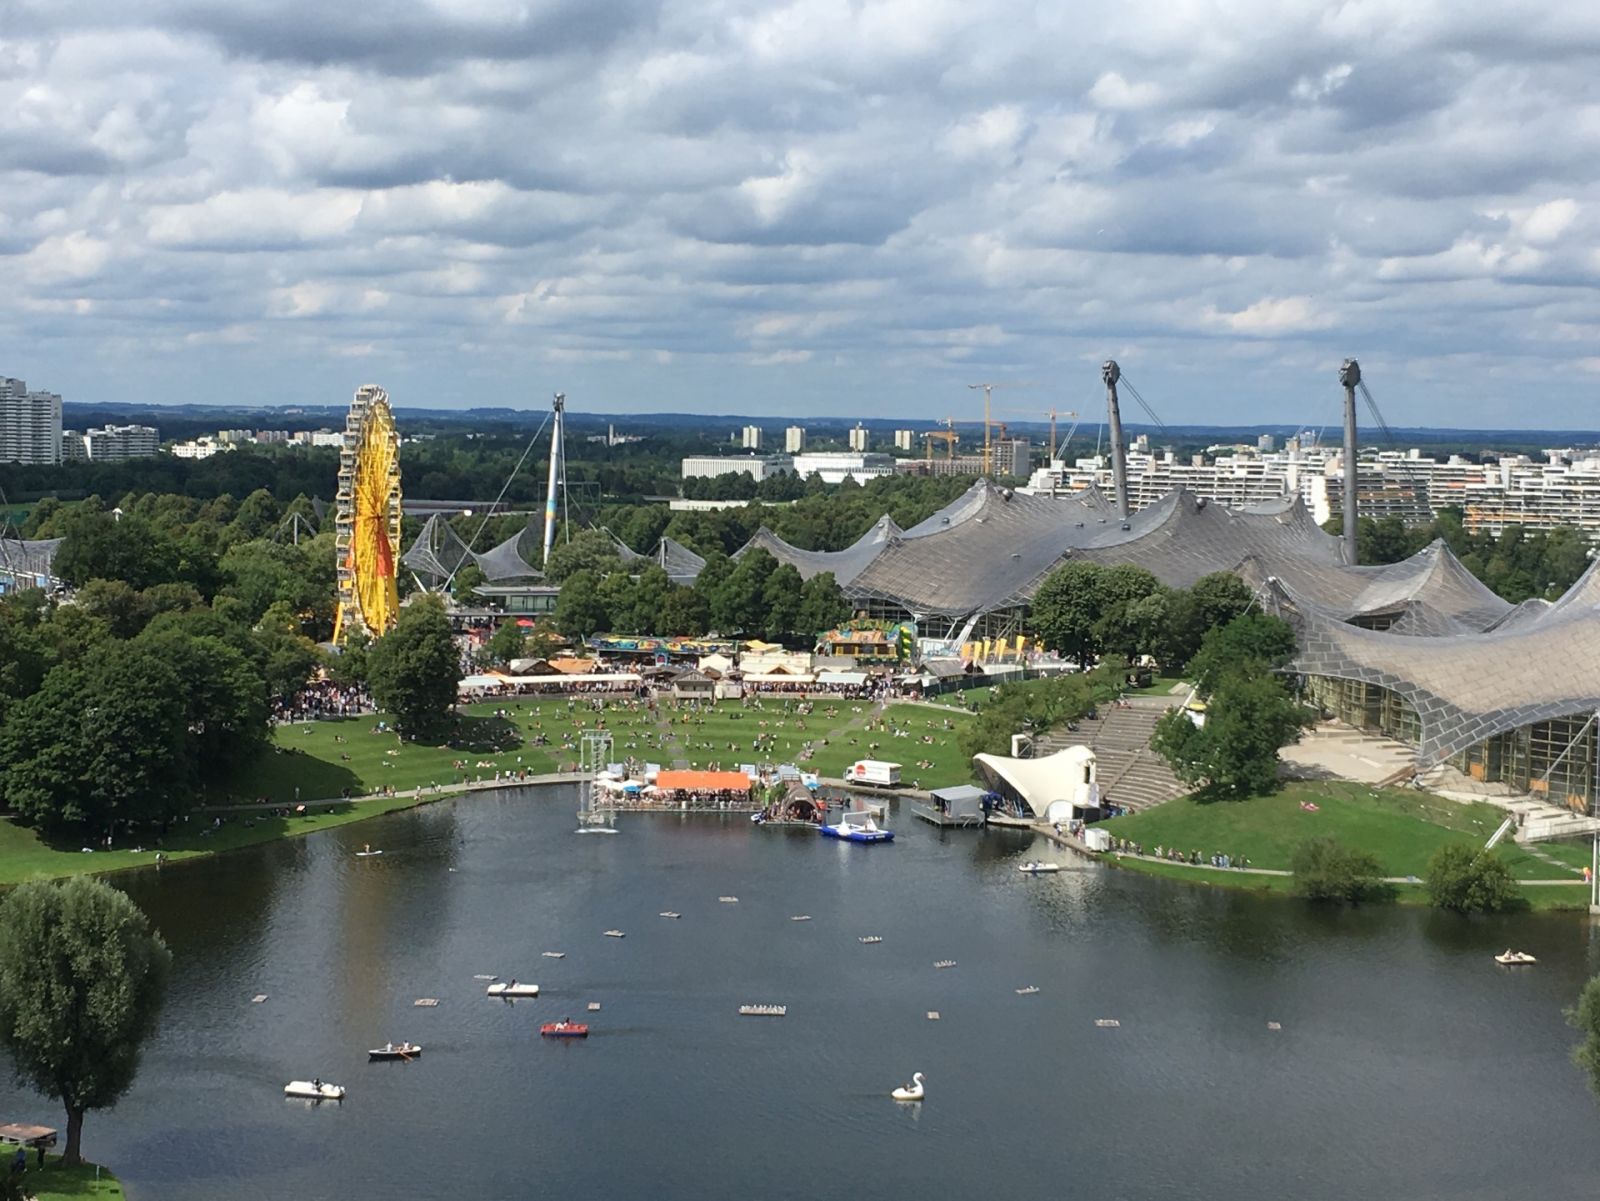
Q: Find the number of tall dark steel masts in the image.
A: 2